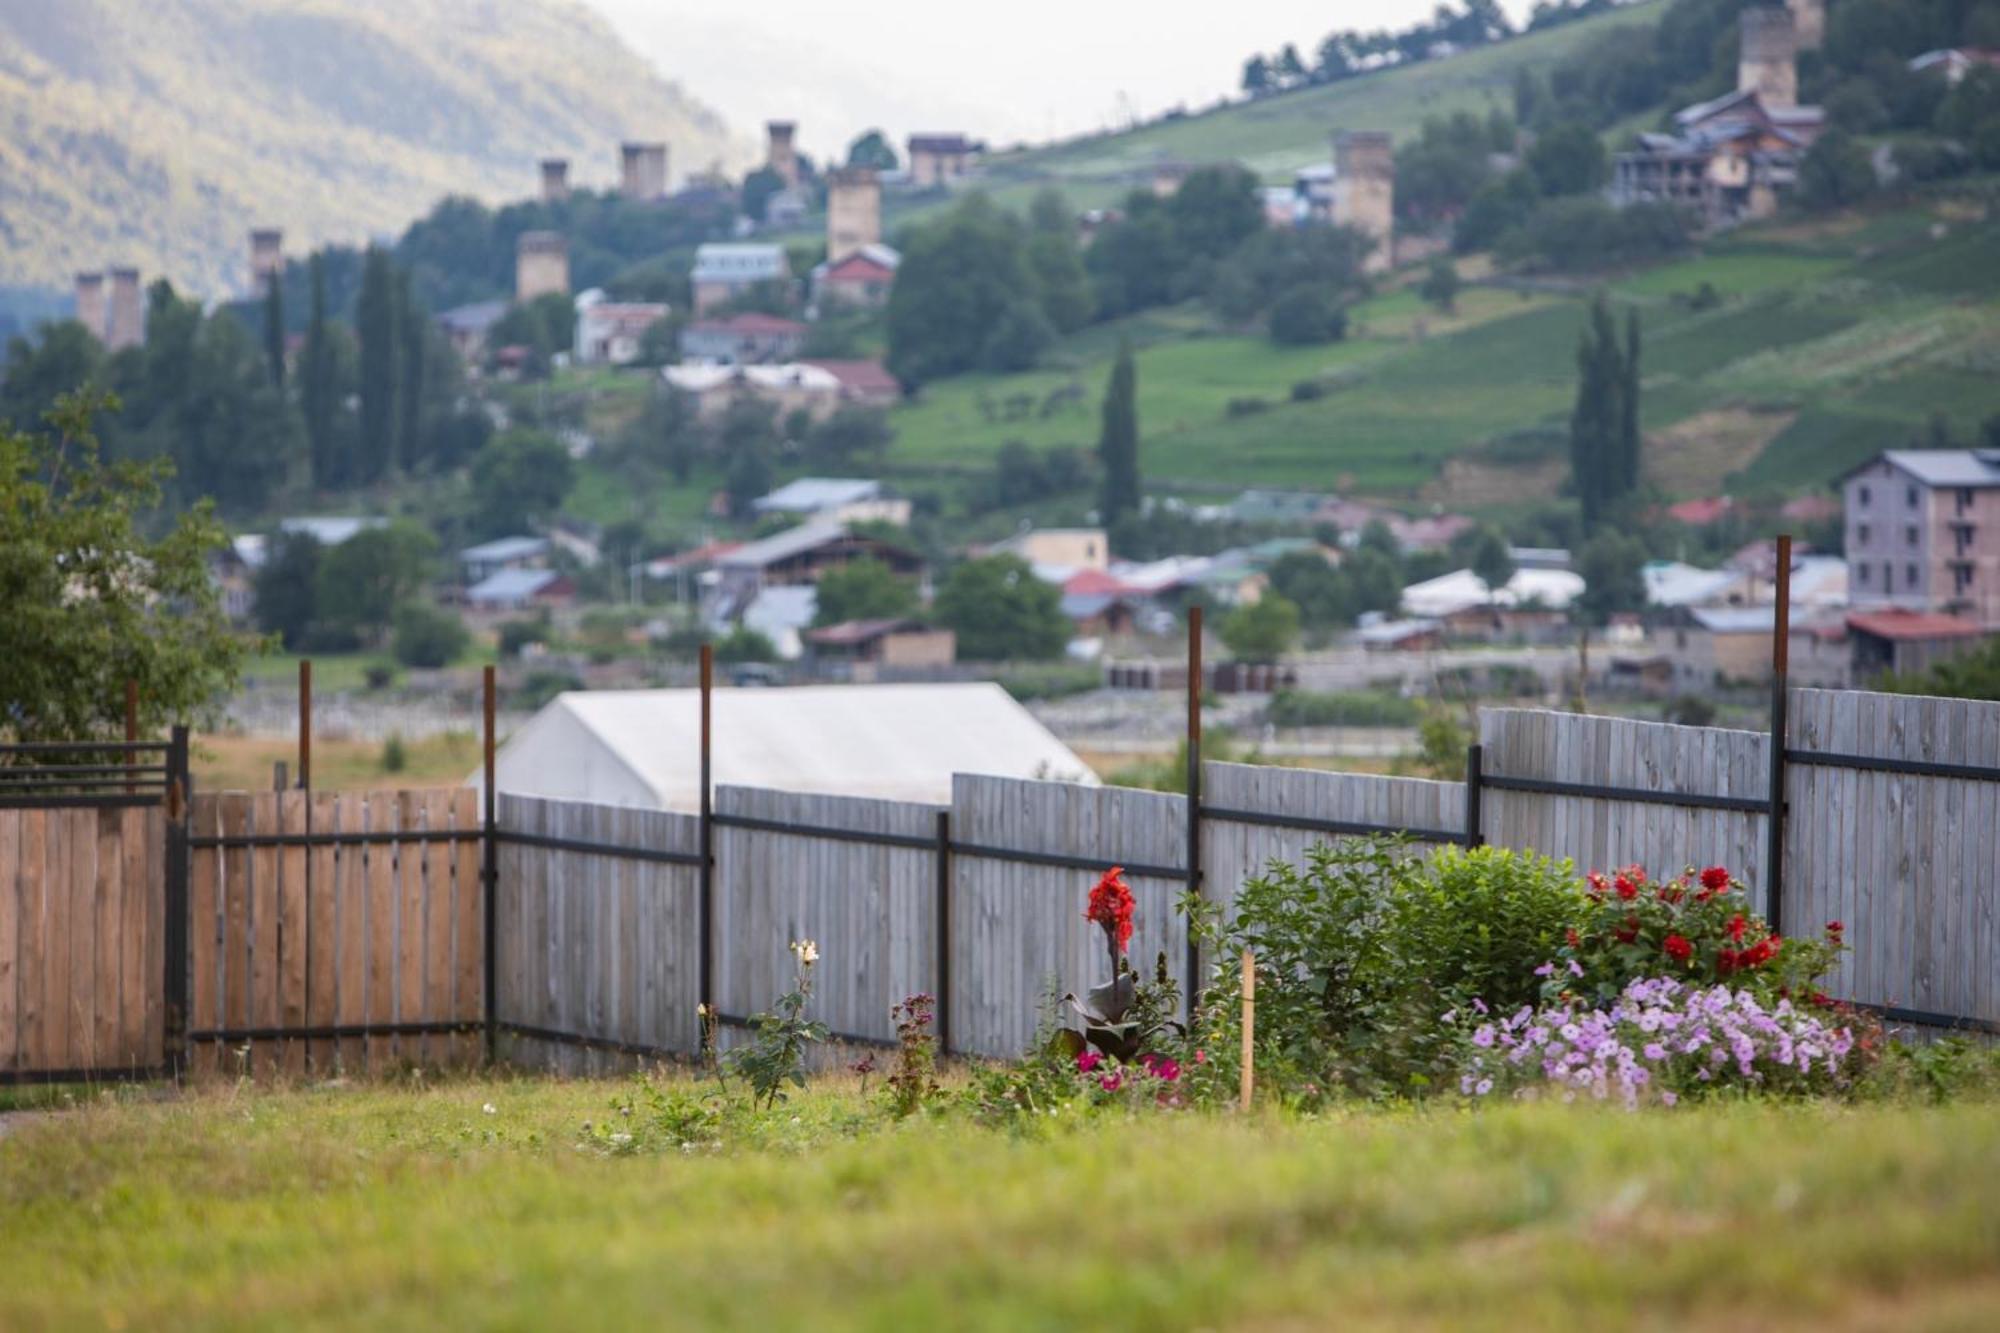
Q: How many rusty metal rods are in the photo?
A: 6